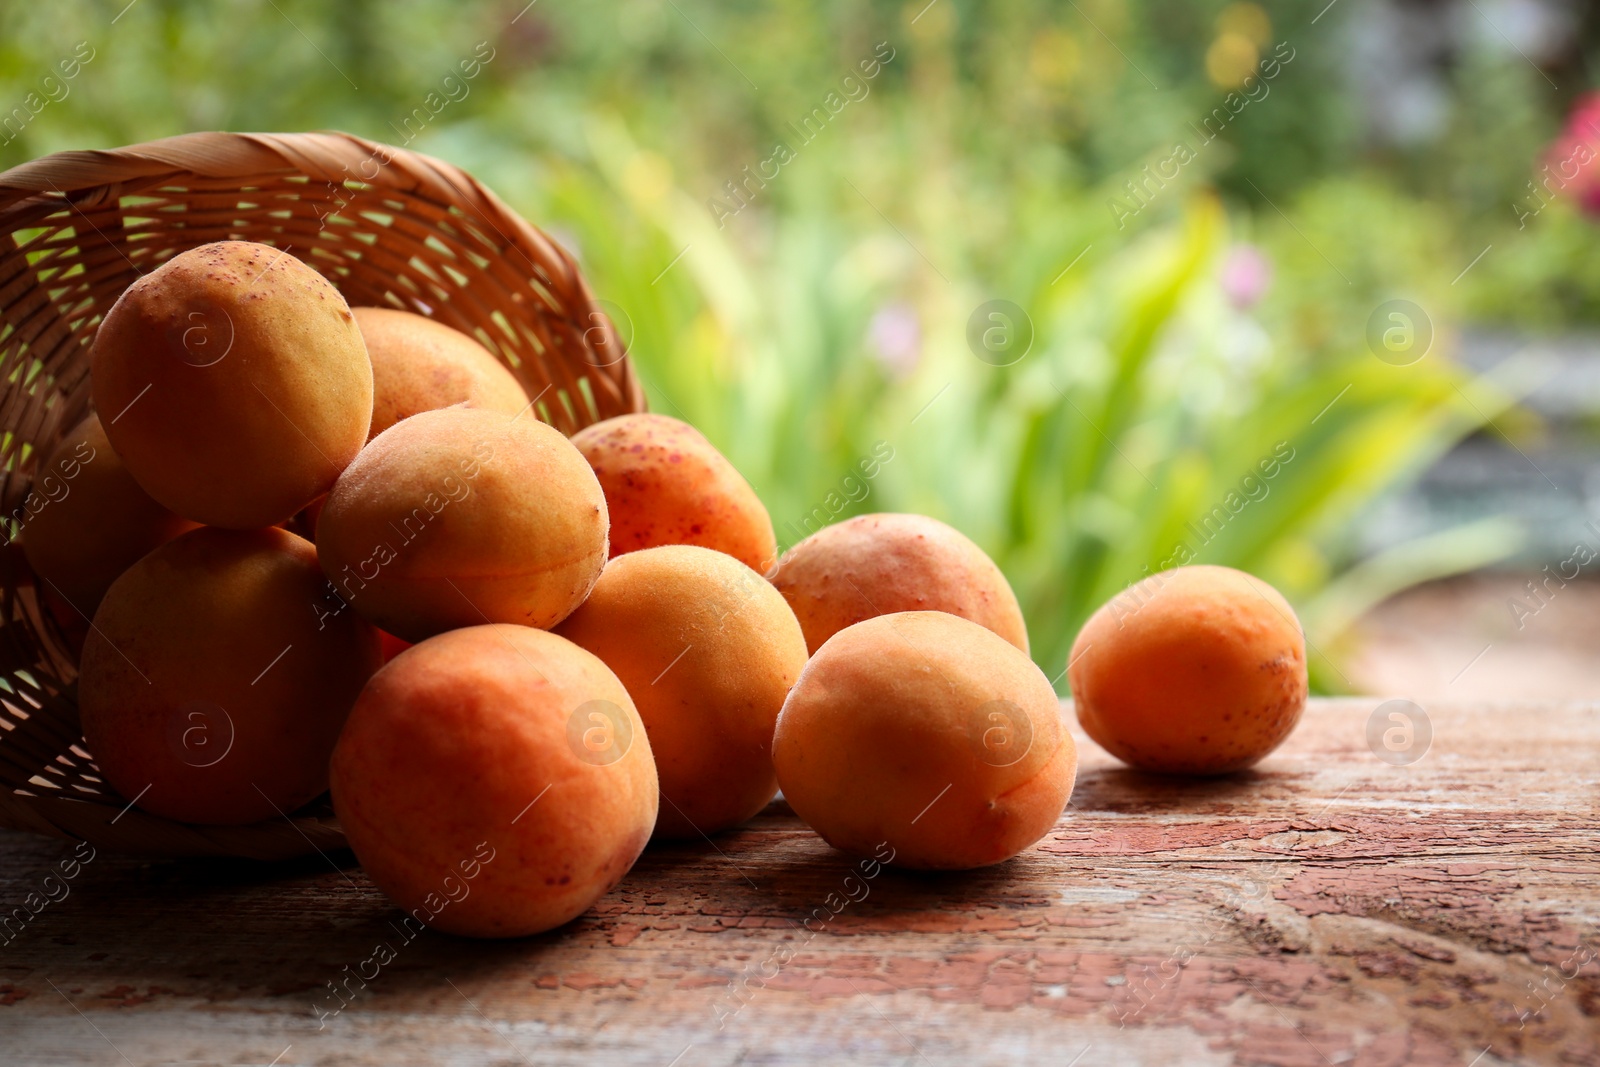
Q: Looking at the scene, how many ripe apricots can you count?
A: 11